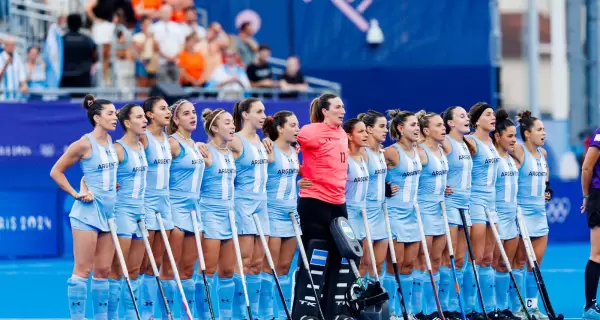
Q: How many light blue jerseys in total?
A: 15